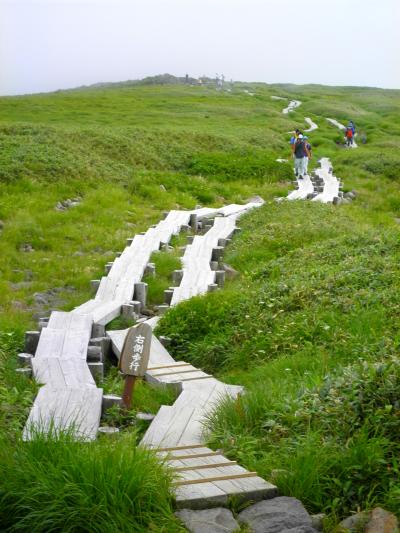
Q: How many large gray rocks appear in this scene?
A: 2